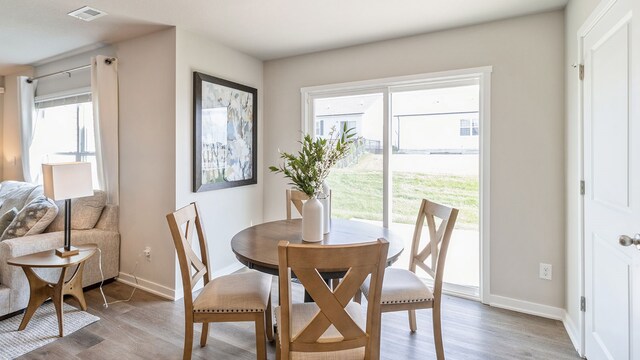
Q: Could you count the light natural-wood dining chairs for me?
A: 4